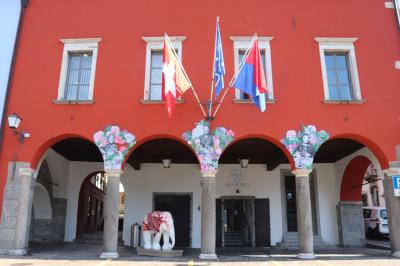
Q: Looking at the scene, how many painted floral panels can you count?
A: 3